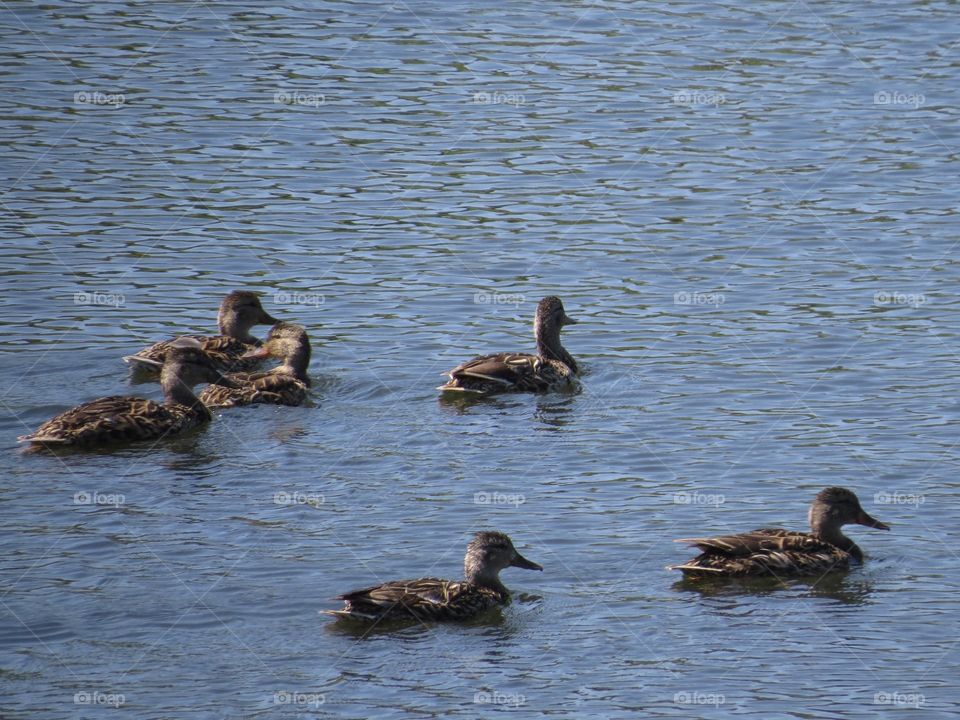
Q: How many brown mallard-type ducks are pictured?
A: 6